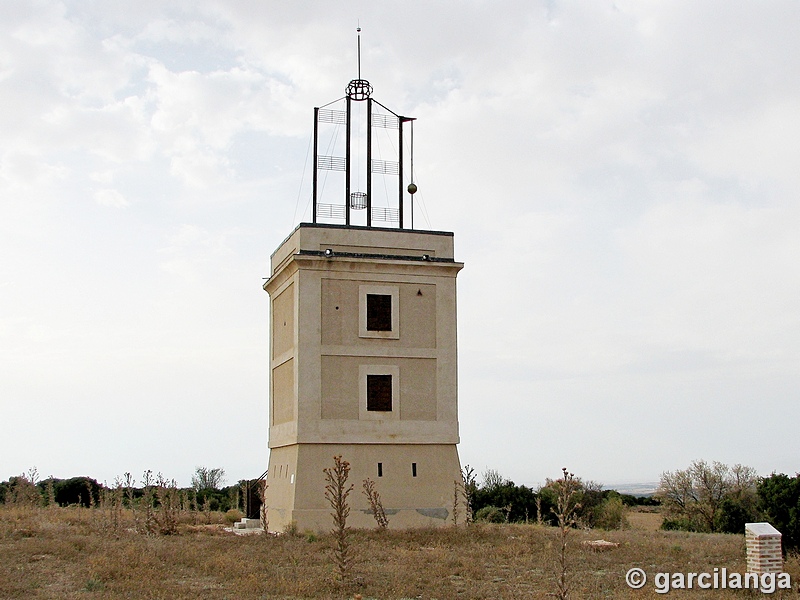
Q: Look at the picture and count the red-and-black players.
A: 0